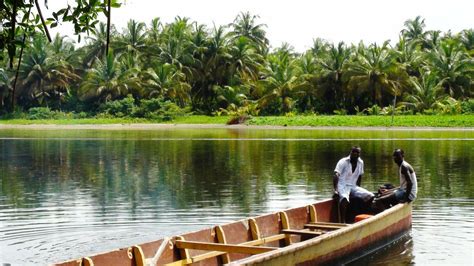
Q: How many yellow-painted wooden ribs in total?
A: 7